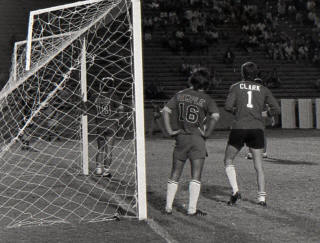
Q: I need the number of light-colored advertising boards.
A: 3